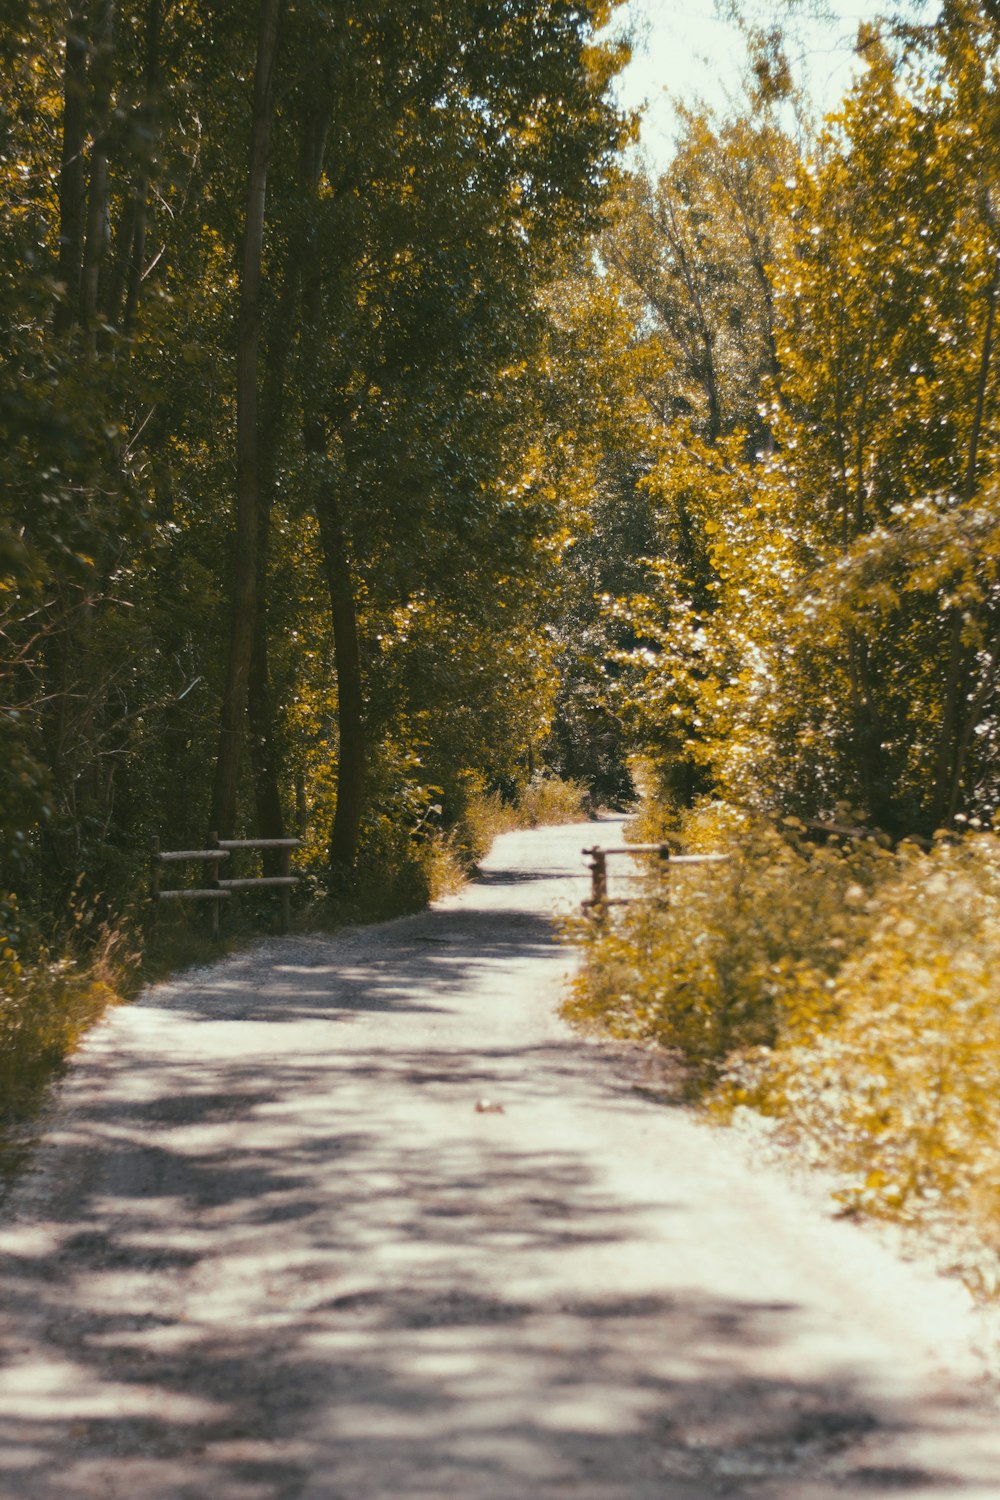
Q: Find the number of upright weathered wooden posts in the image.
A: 5